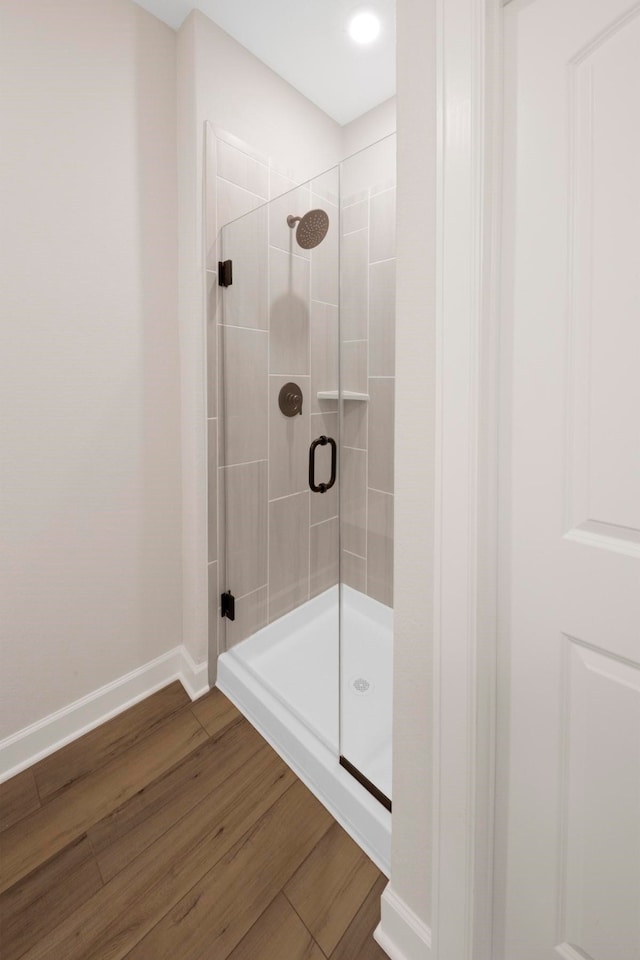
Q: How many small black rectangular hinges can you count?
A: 2